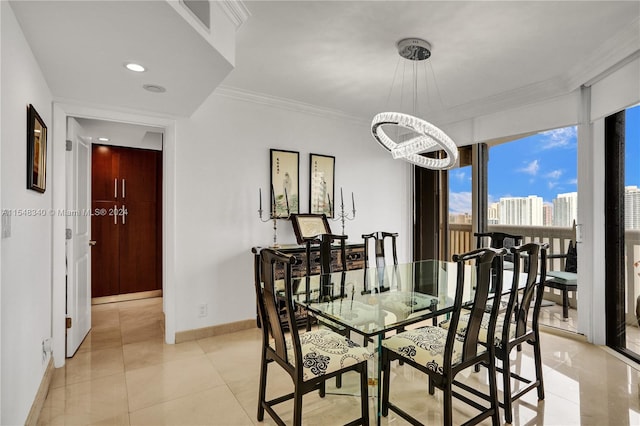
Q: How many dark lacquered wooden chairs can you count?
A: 6